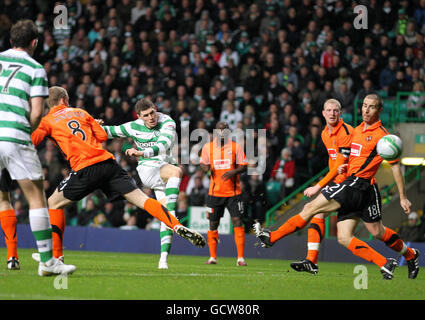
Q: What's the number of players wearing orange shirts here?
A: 4